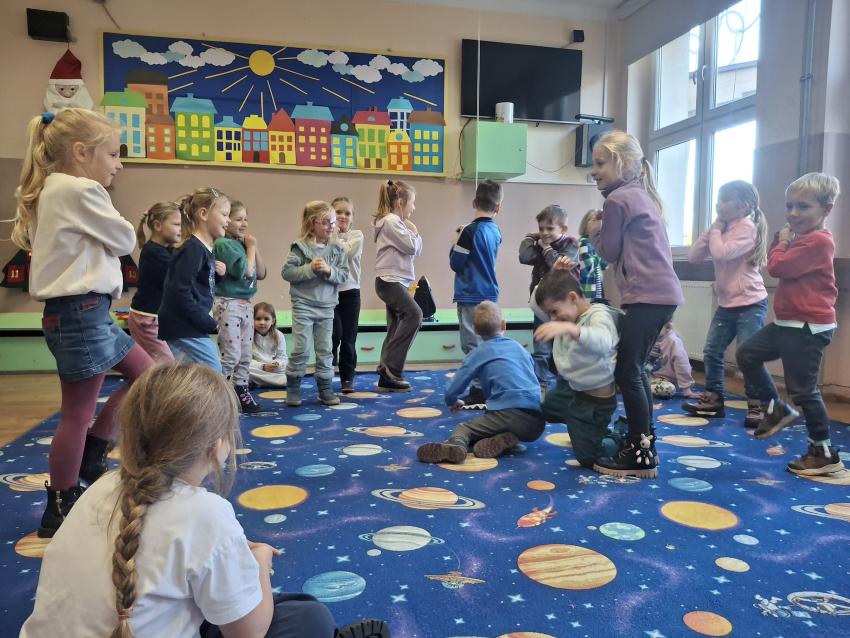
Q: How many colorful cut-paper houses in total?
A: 13